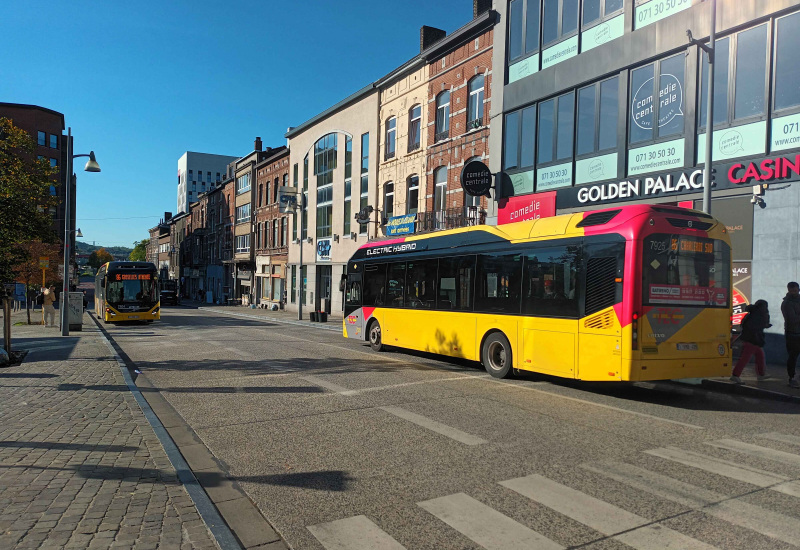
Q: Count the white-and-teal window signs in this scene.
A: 10